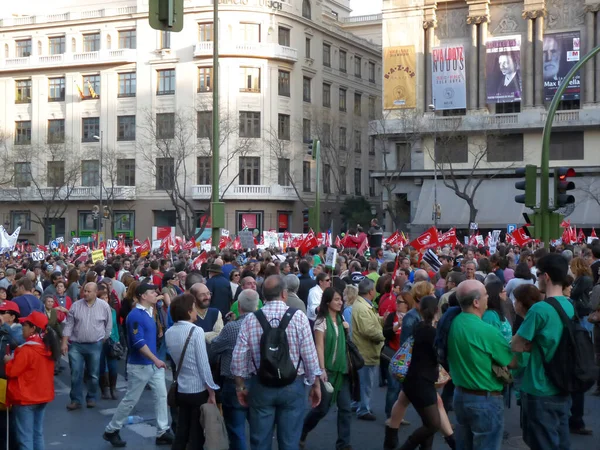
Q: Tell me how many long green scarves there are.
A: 1